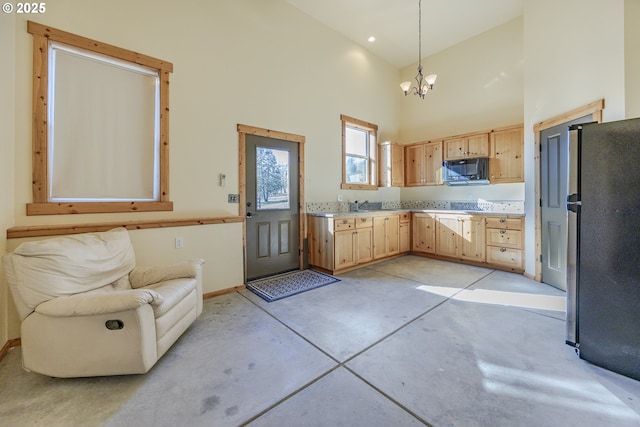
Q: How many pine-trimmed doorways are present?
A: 2